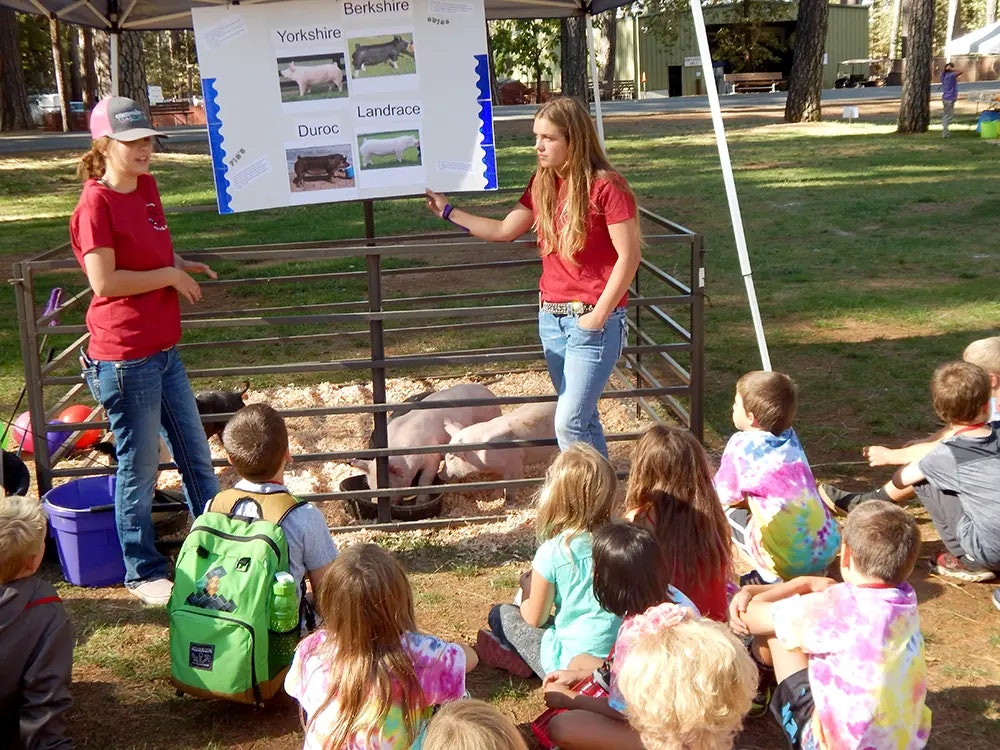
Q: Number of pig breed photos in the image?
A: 4